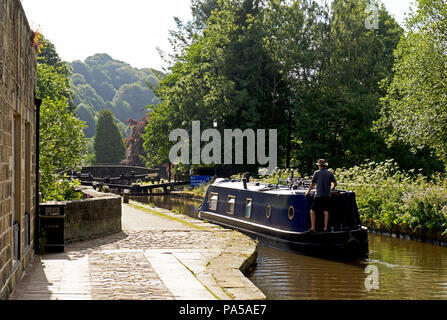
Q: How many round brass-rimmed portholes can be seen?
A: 2